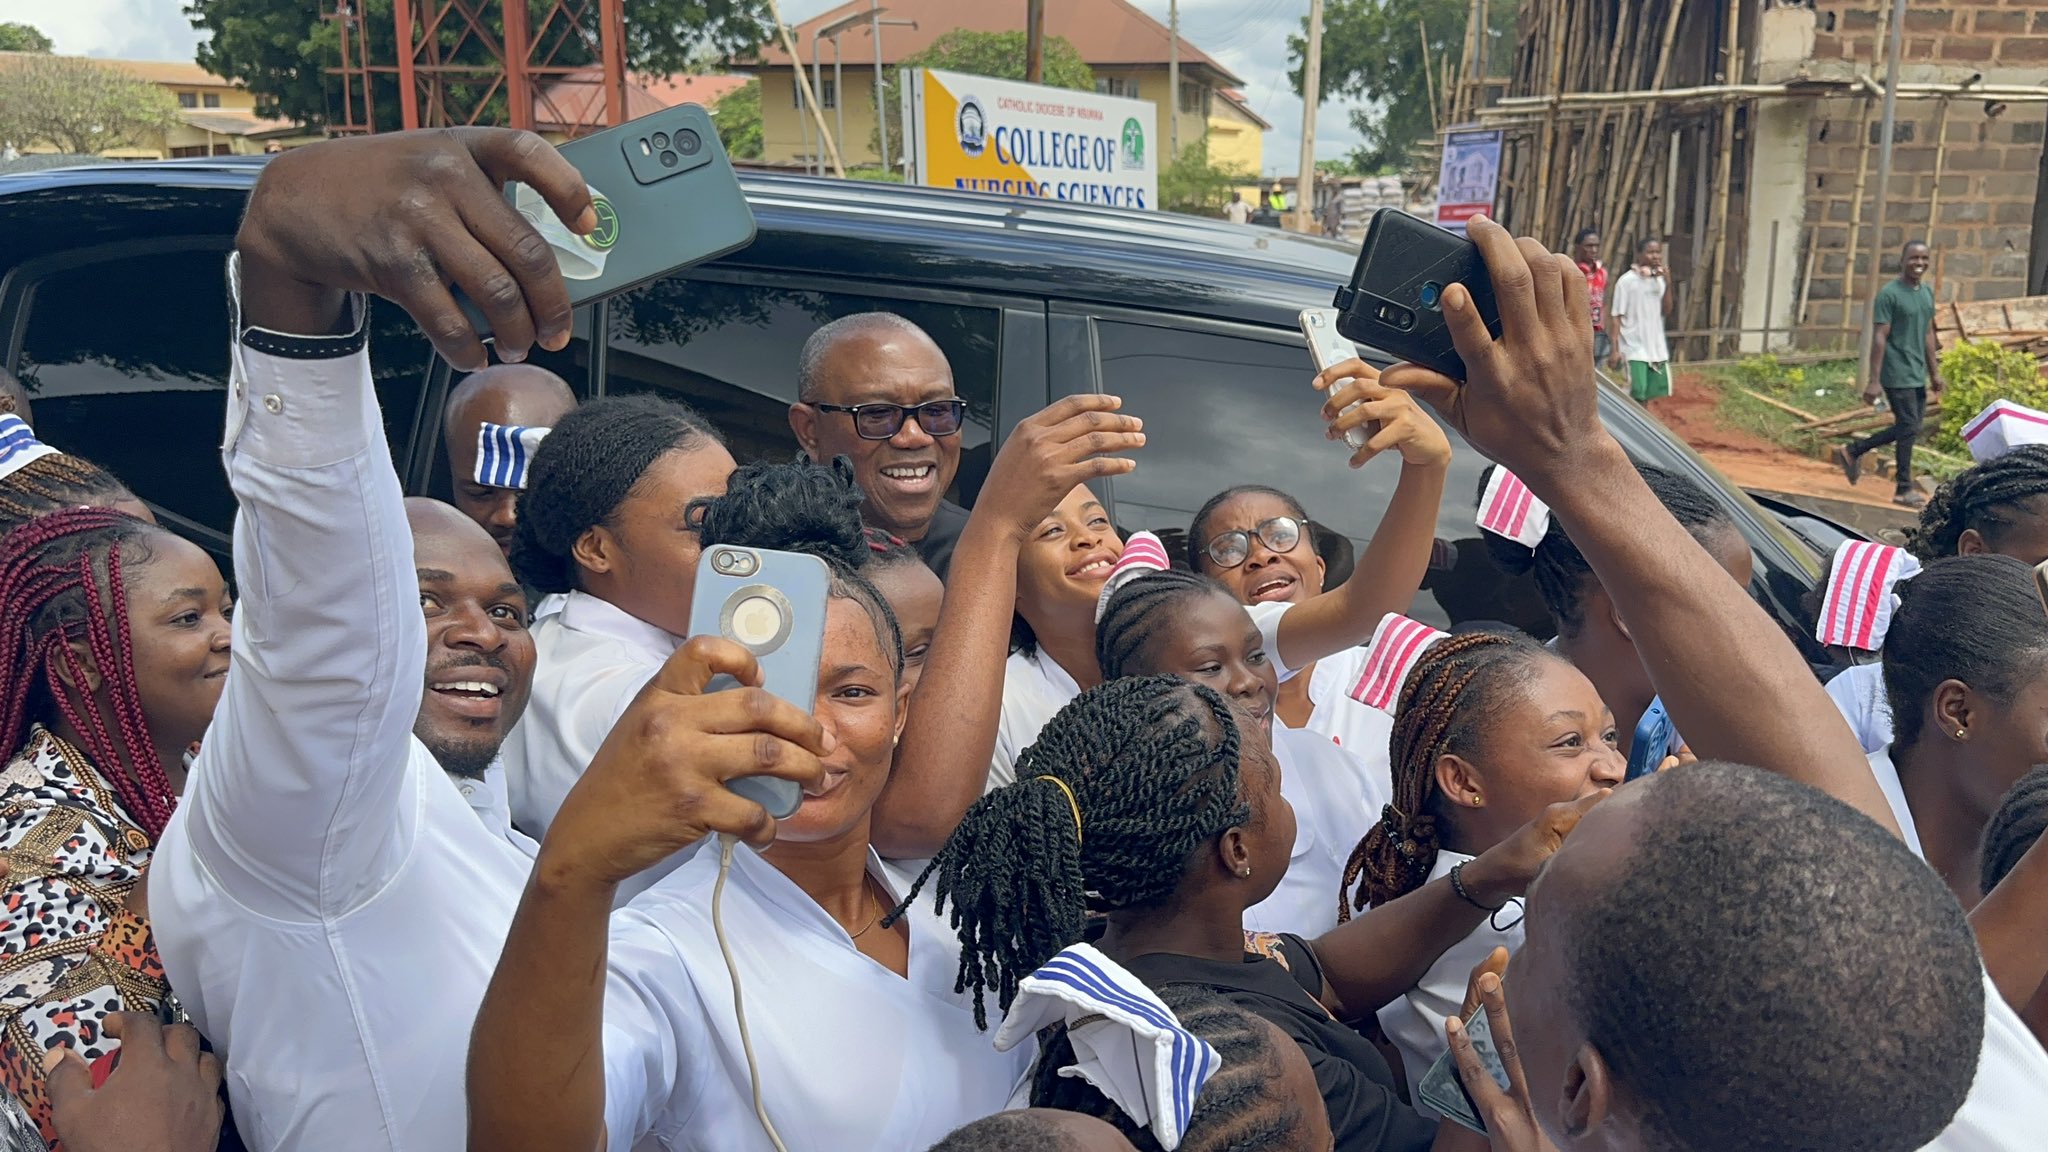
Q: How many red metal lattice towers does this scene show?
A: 1